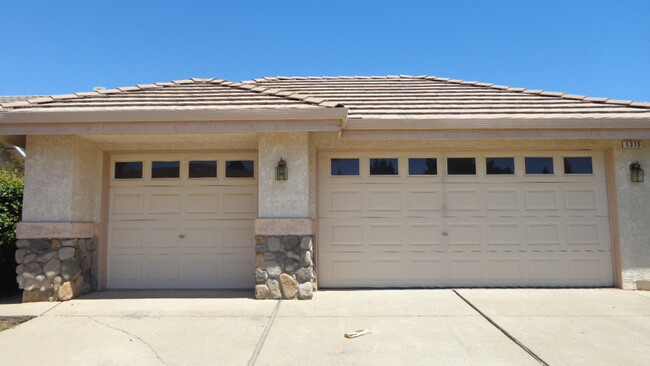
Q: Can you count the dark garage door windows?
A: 11